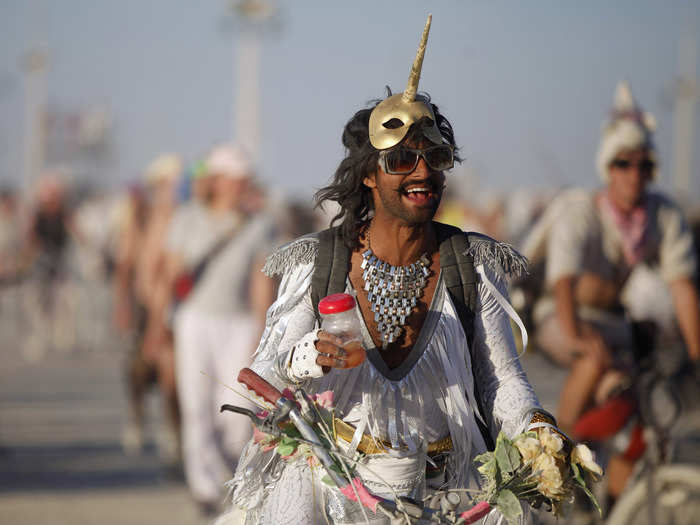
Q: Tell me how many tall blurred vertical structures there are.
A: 3